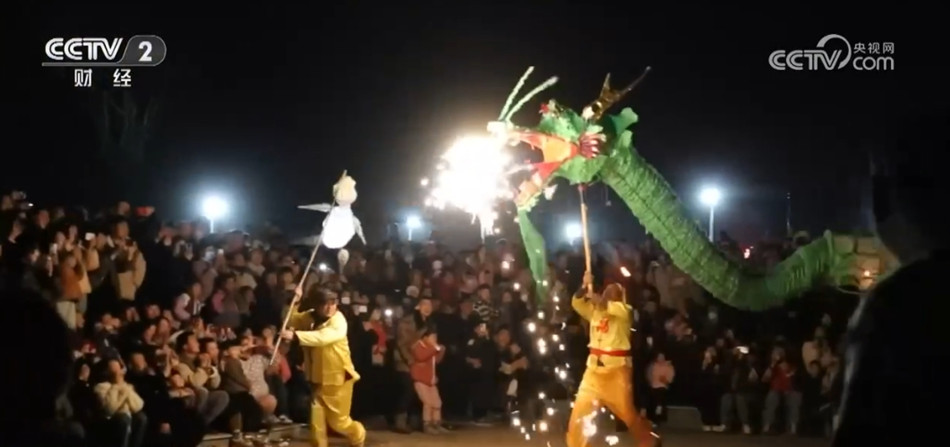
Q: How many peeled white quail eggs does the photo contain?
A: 0